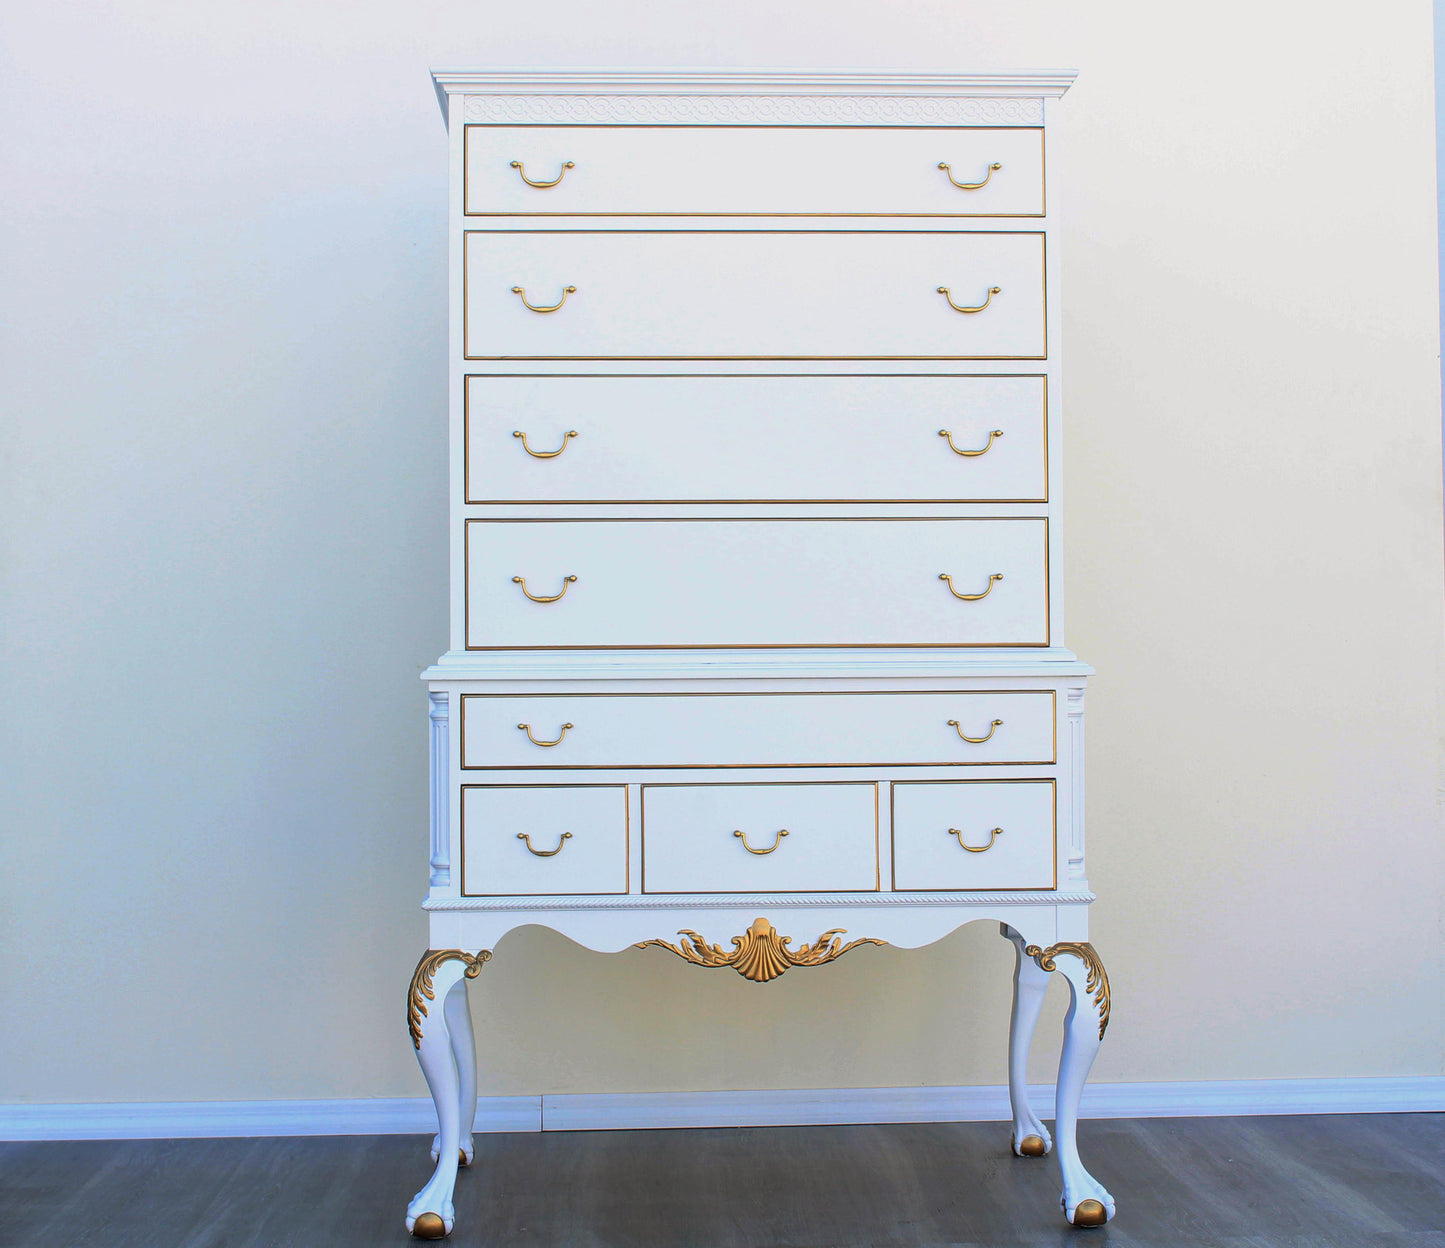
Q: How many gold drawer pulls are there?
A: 13